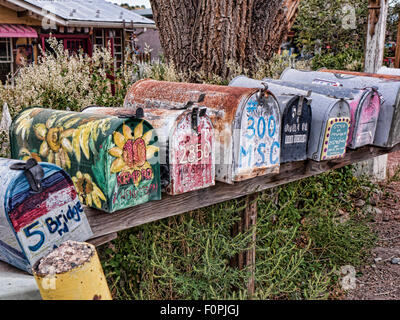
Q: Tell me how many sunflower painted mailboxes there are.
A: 1